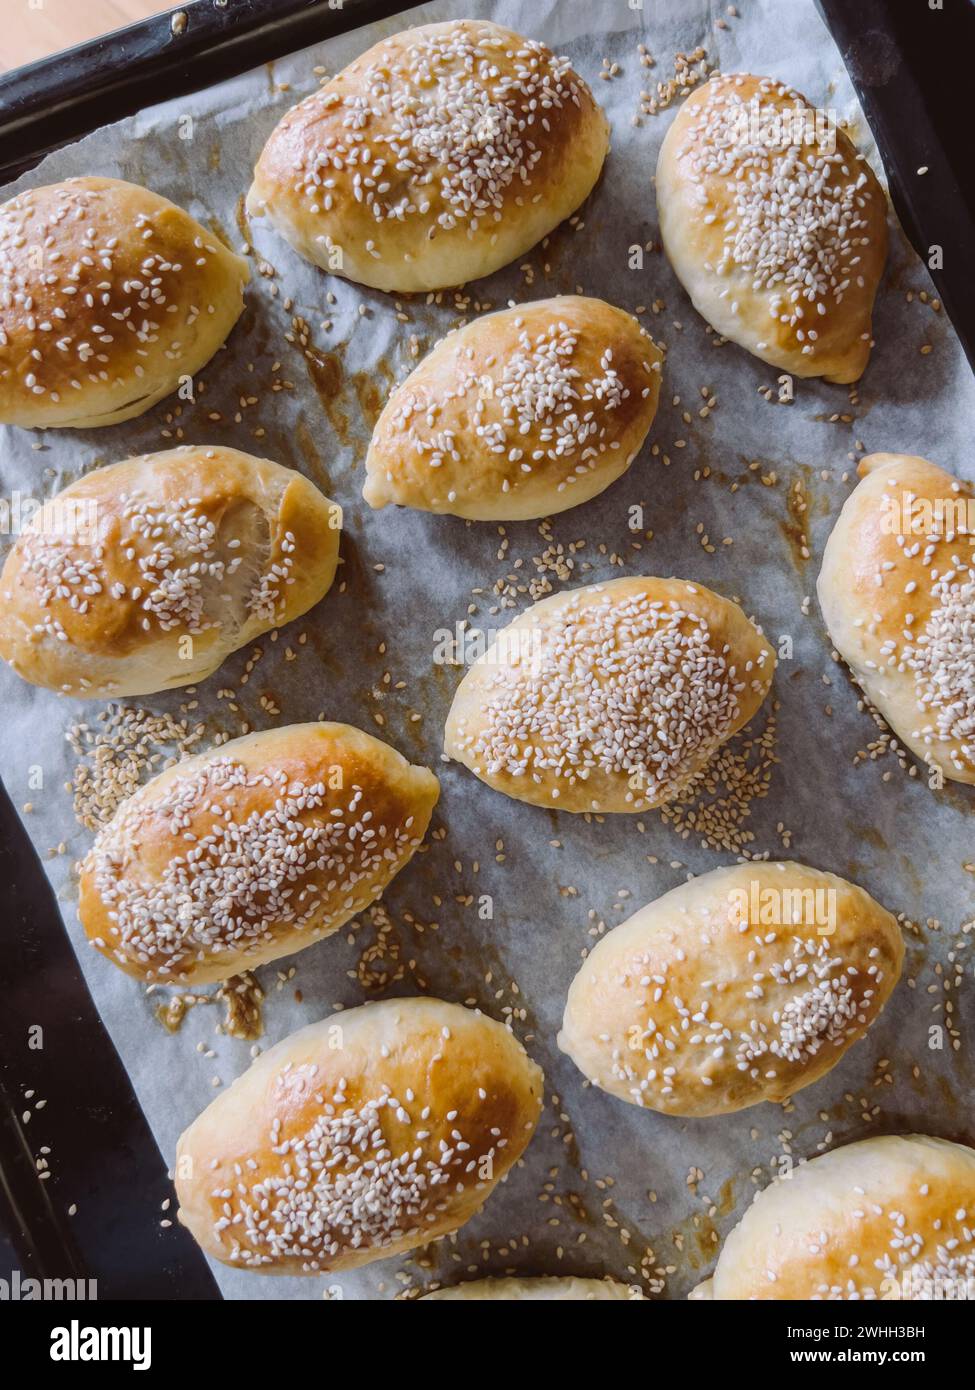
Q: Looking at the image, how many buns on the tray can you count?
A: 12